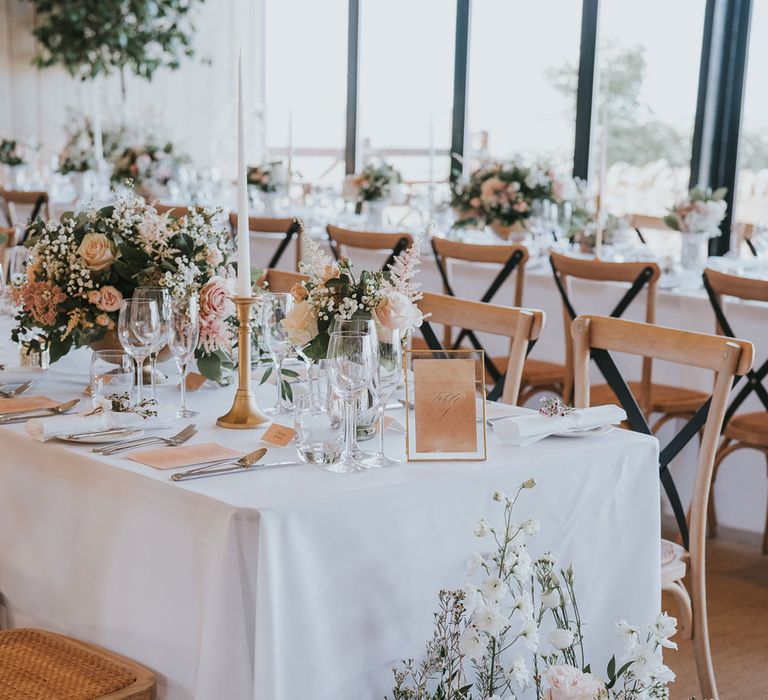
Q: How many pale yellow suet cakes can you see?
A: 0